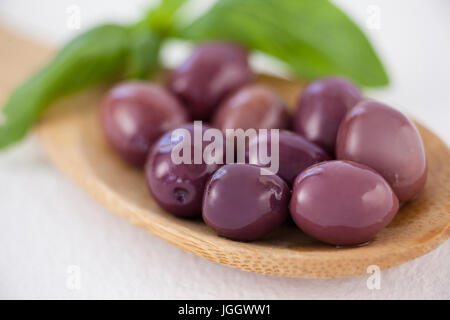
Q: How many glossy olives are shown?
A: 9